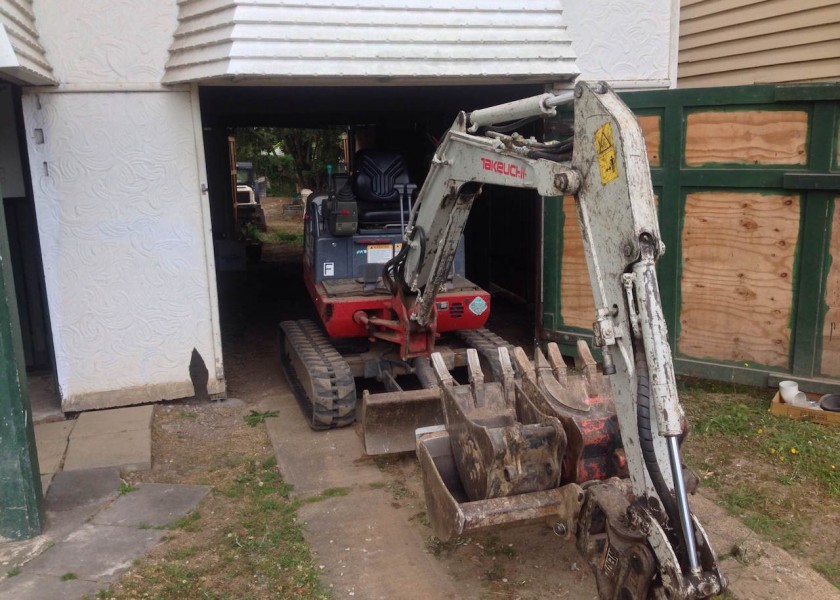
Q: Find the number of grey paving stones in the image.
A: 4